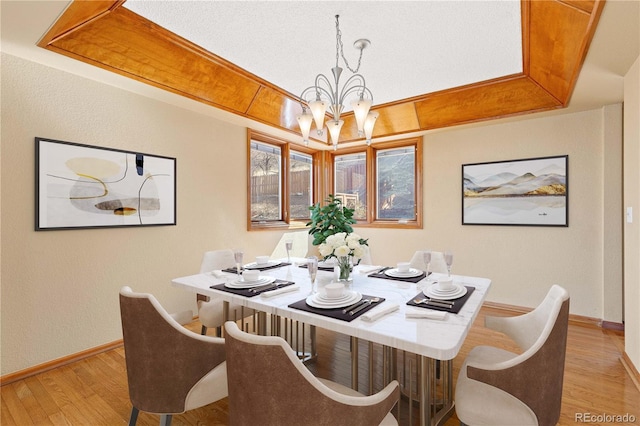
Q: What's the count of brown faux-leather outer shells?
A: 3